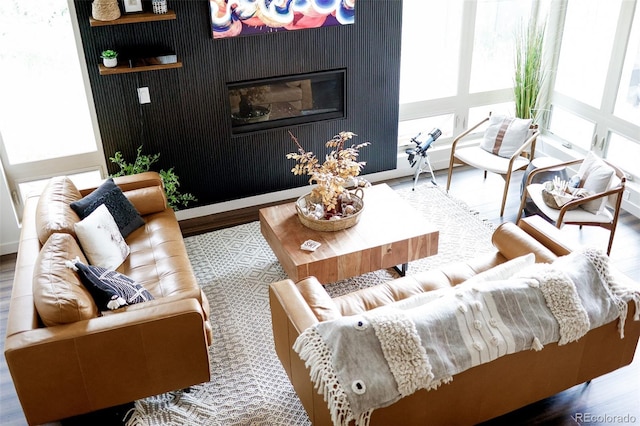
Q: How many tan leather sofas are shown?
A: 2